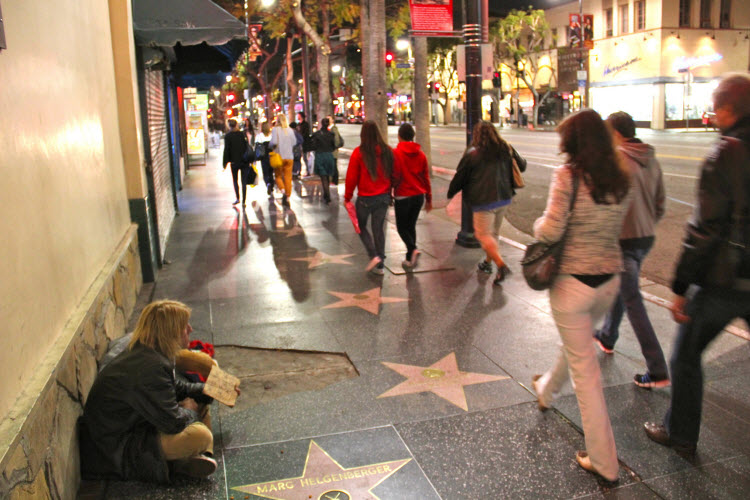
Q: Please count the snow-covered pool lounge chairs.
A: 0